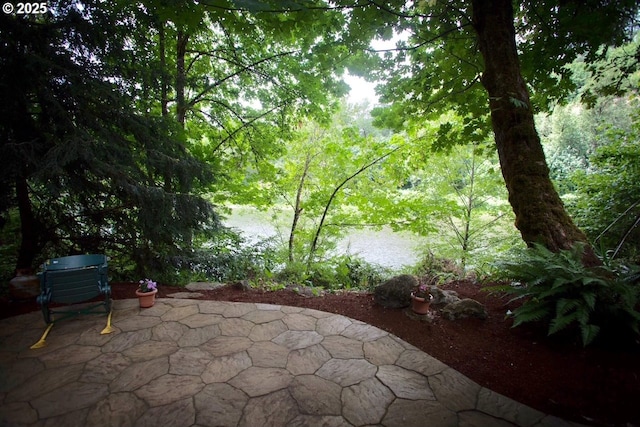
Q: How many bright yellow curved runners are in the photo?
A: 2